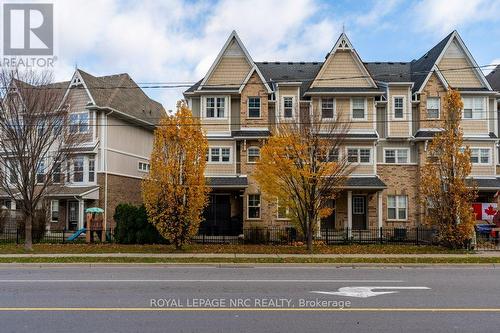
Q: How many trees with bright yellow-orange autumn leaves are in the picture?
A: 3